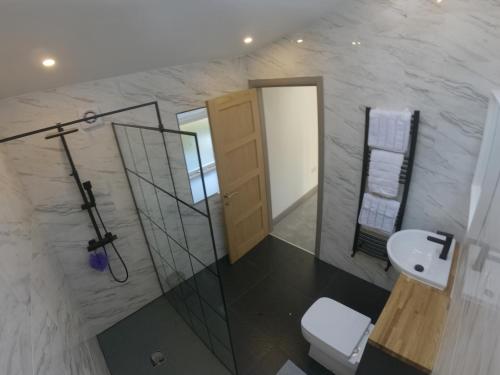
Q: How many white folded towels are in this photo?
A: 3